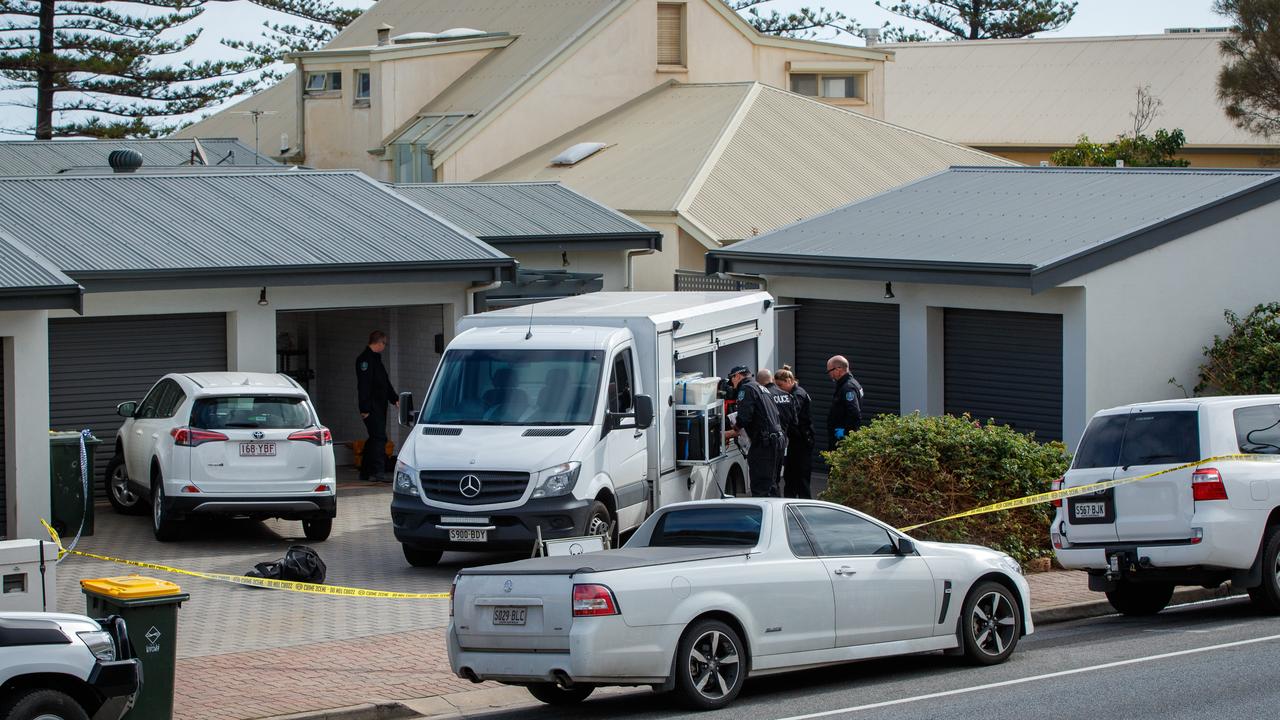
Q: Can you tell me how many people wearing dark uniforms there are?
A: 5